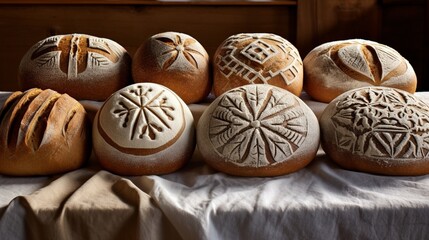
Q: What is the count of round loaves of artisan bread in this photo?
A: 8